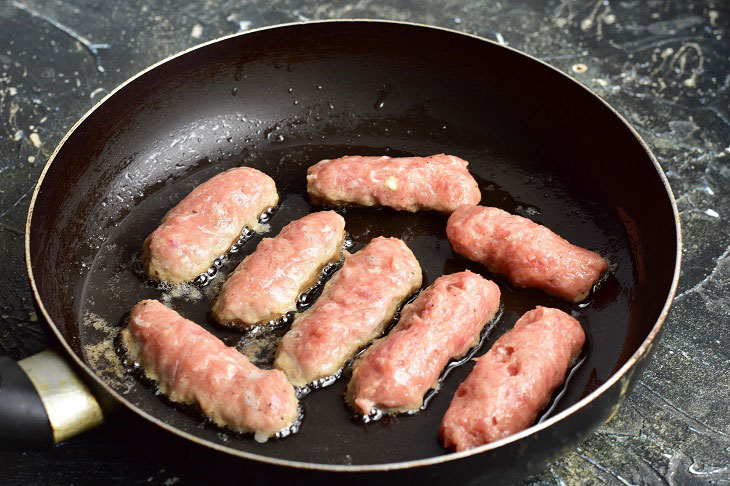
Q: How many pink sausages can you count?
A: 8